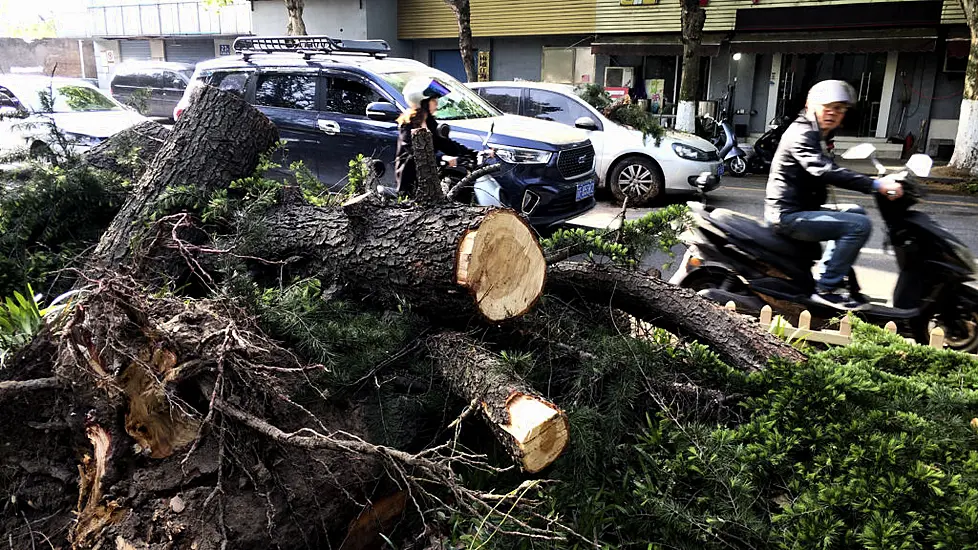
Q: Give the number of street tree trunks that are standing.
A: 4